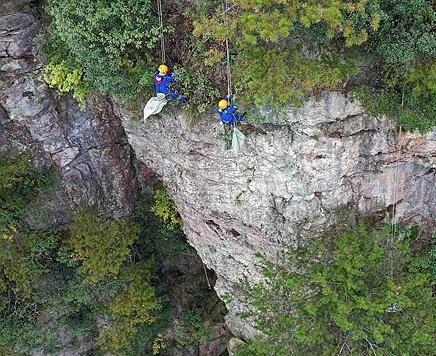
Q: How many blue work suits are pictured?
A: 2